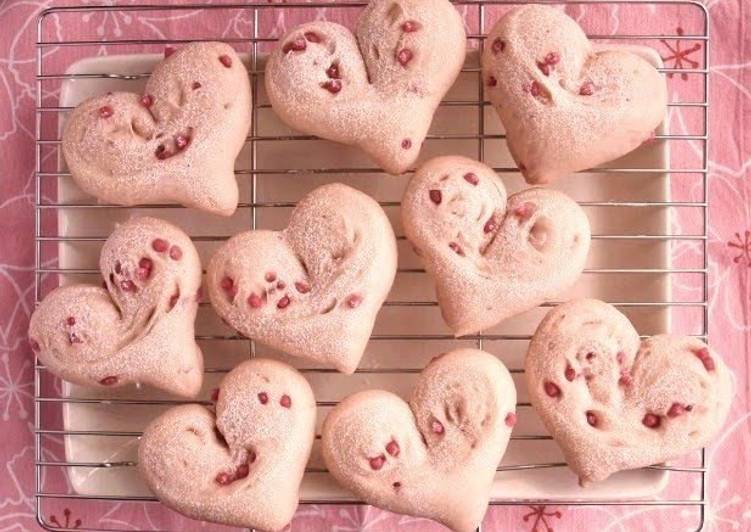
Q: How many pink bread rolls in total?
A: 9